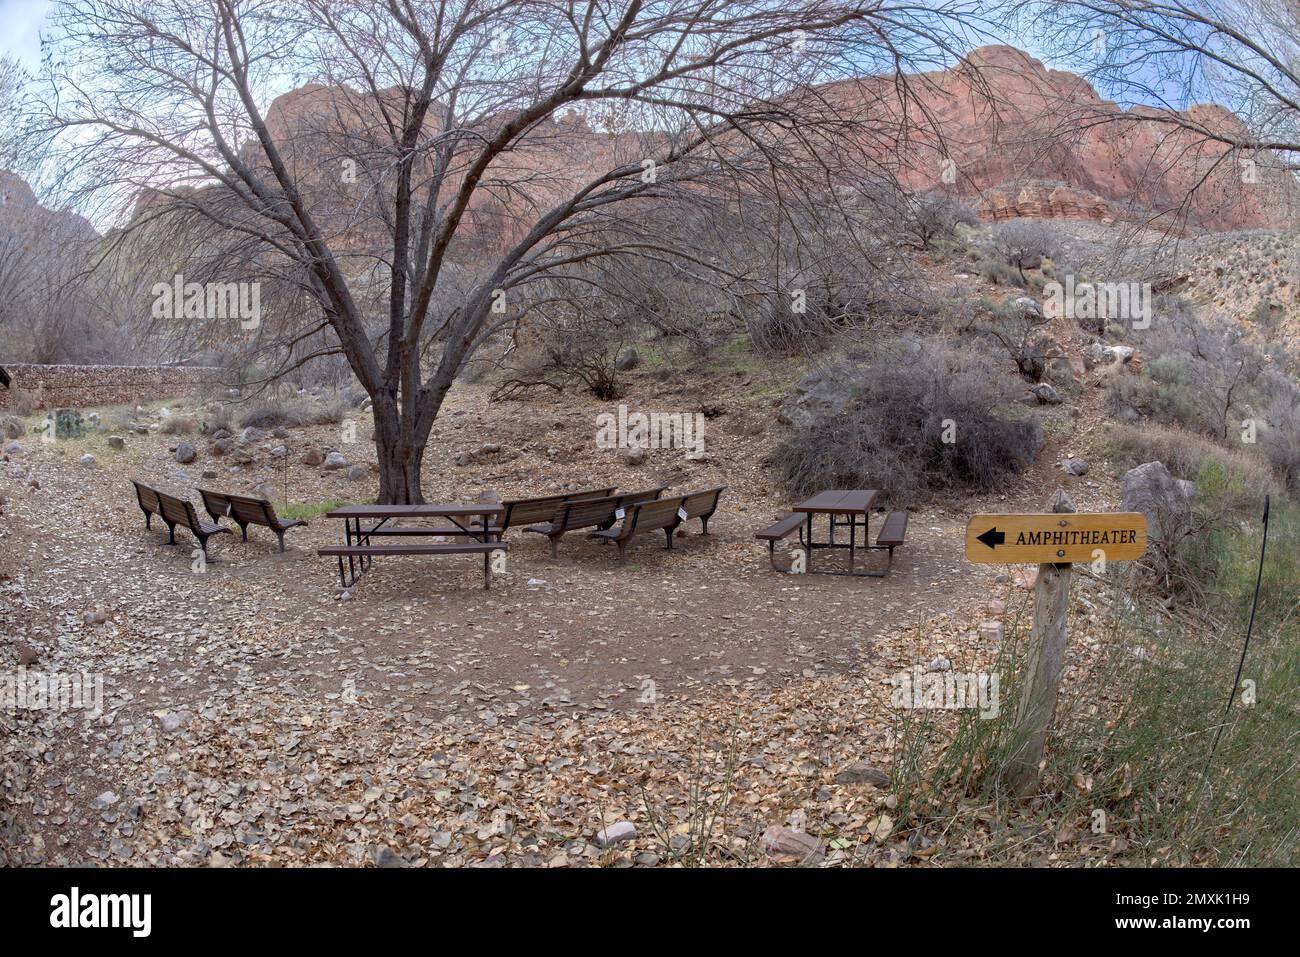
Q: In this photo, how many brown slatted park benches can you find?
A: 5